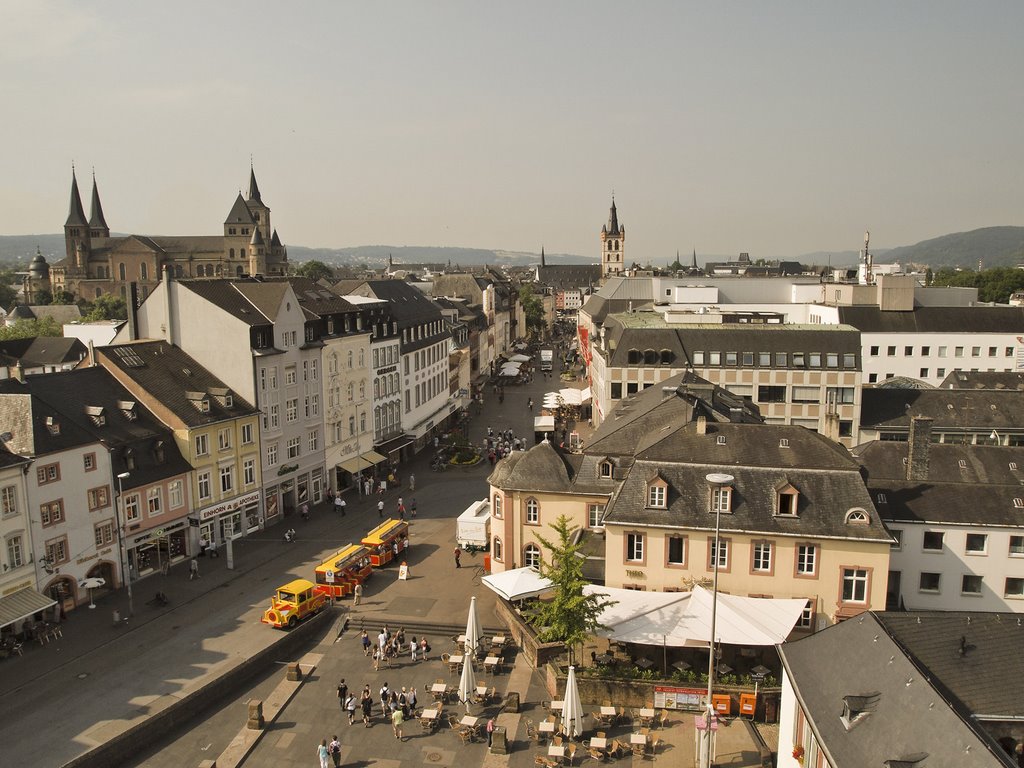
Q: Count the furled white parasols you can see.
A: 3